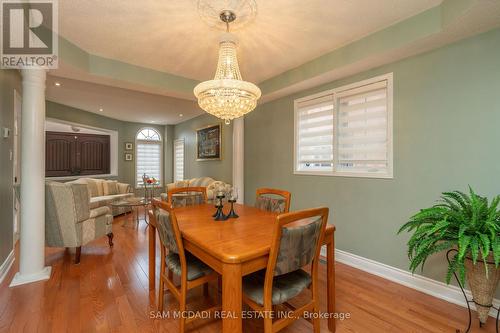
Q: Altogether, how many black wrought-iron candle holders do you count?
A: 3